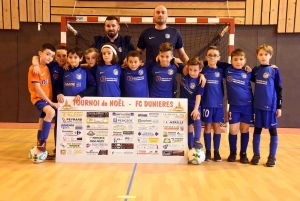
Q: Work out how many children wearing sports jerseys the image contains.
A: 11